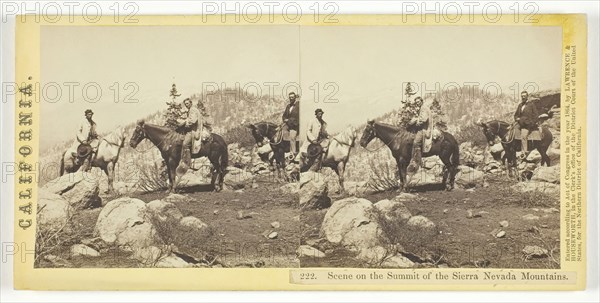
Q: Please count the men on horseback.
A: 3